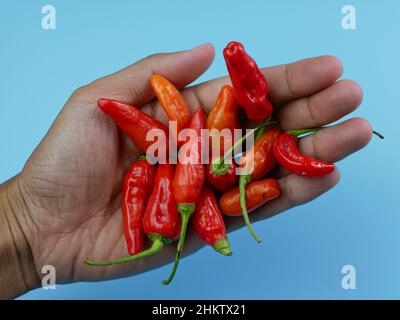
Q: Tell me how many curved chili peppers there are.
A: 1